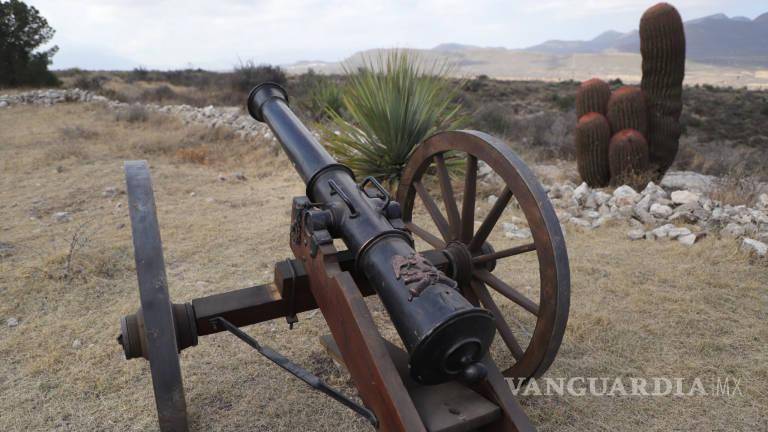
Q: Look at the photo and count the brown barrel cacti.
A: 5